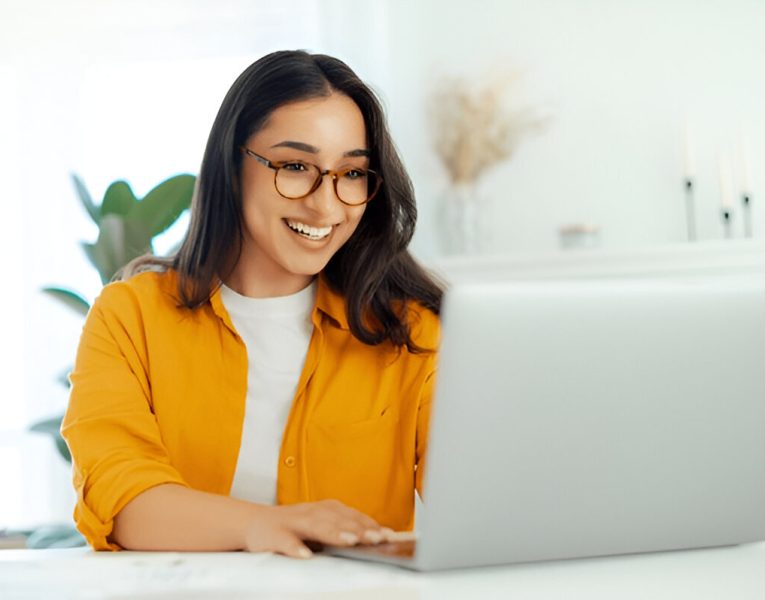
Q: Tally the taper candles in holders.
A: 3